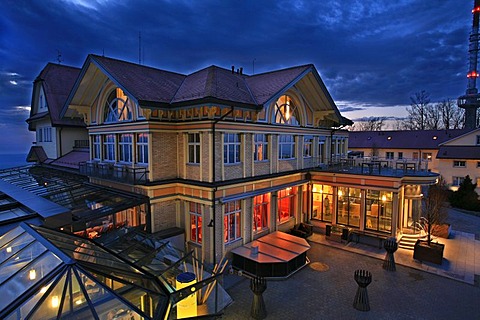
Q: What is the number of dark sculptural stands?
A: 3